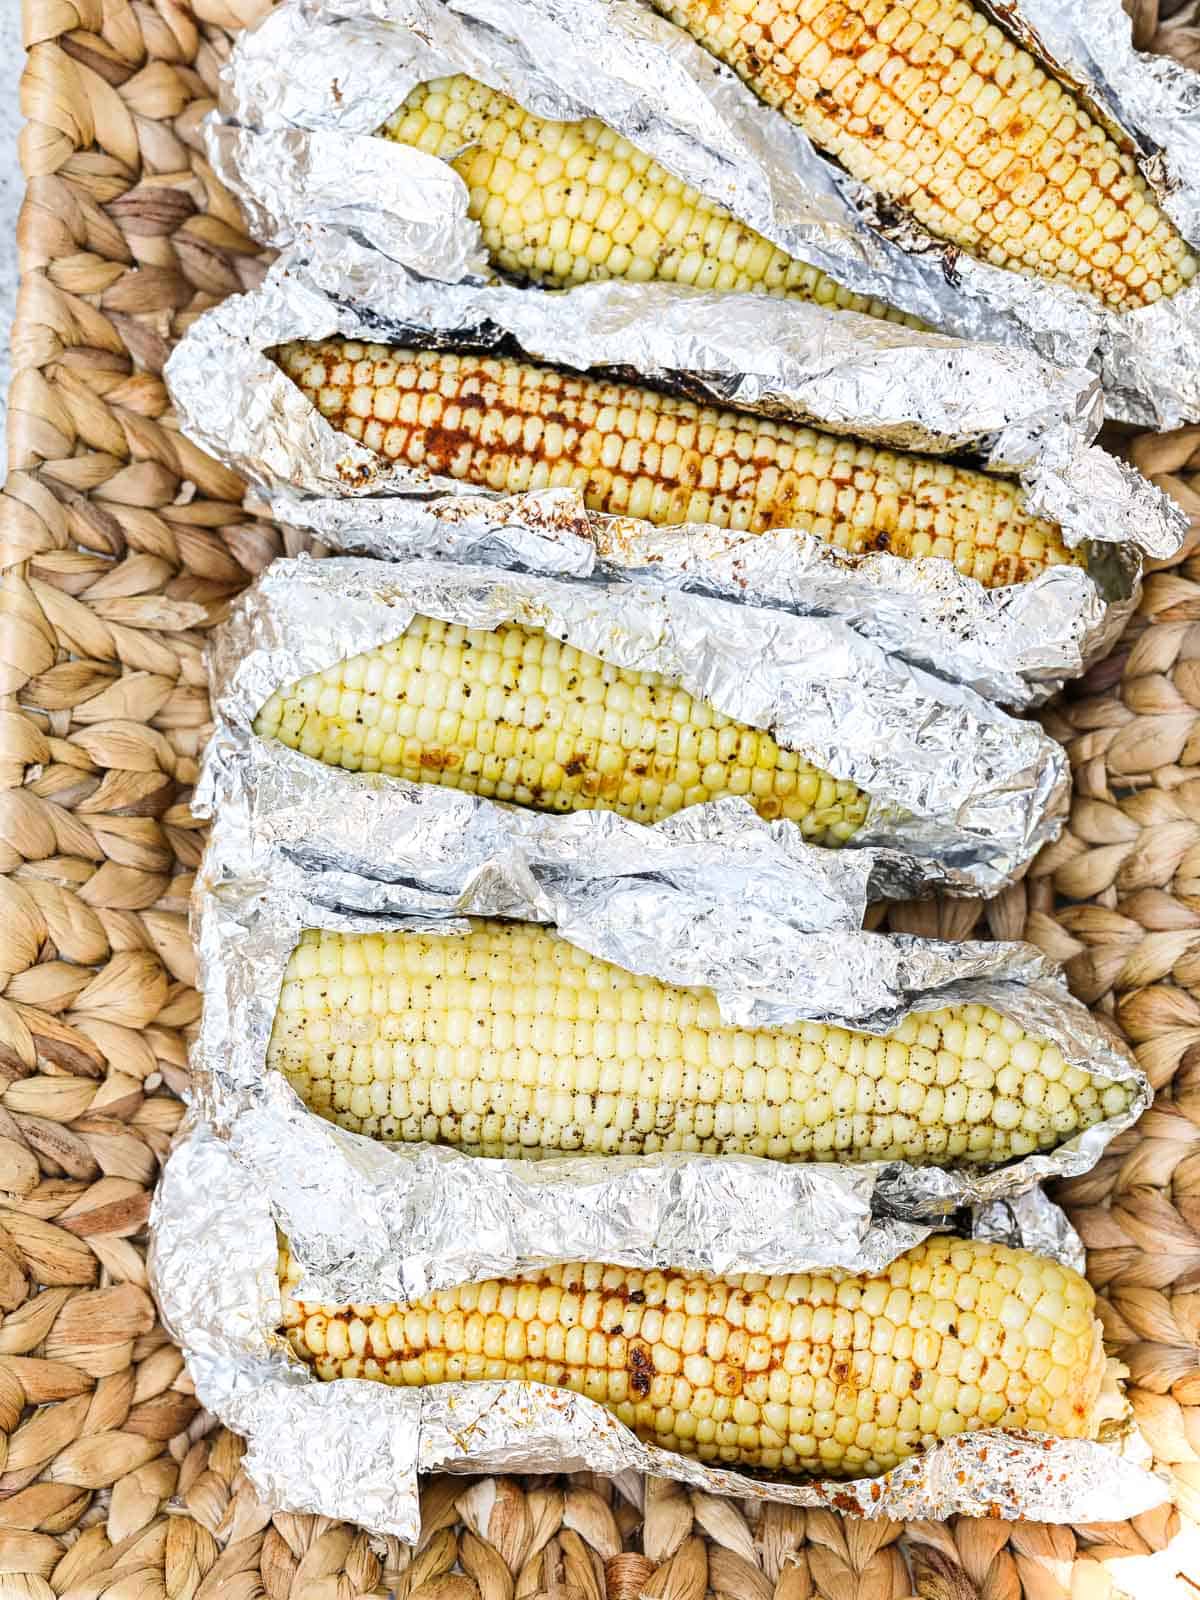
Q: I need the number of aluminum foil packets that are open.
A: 6